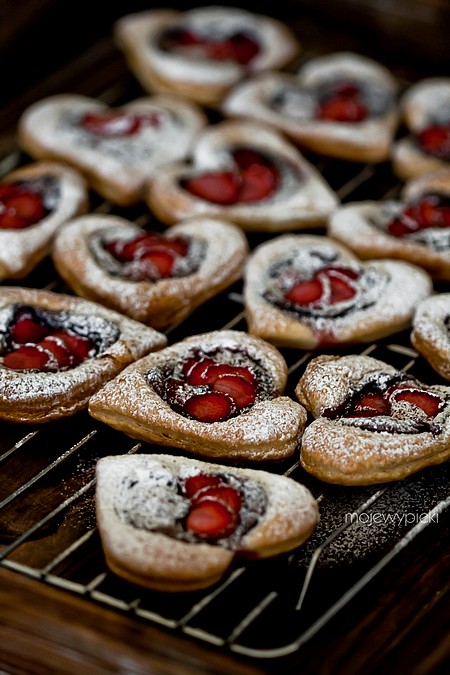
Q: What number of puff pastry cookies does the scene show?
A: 14